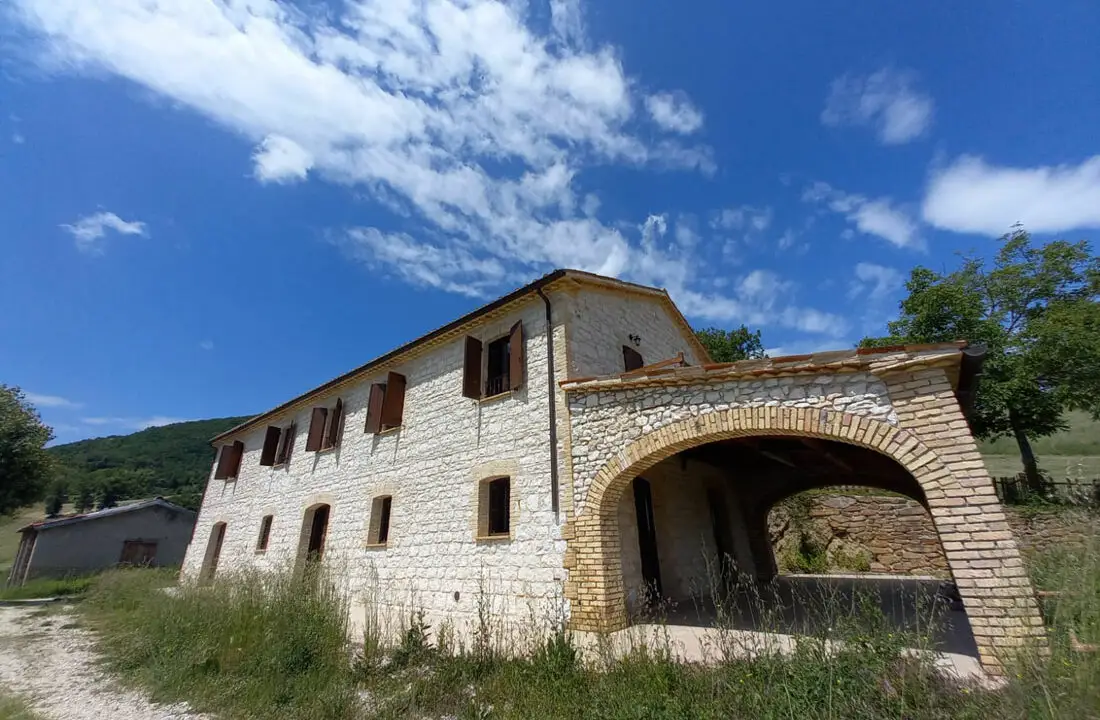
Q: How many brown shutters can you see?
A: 10